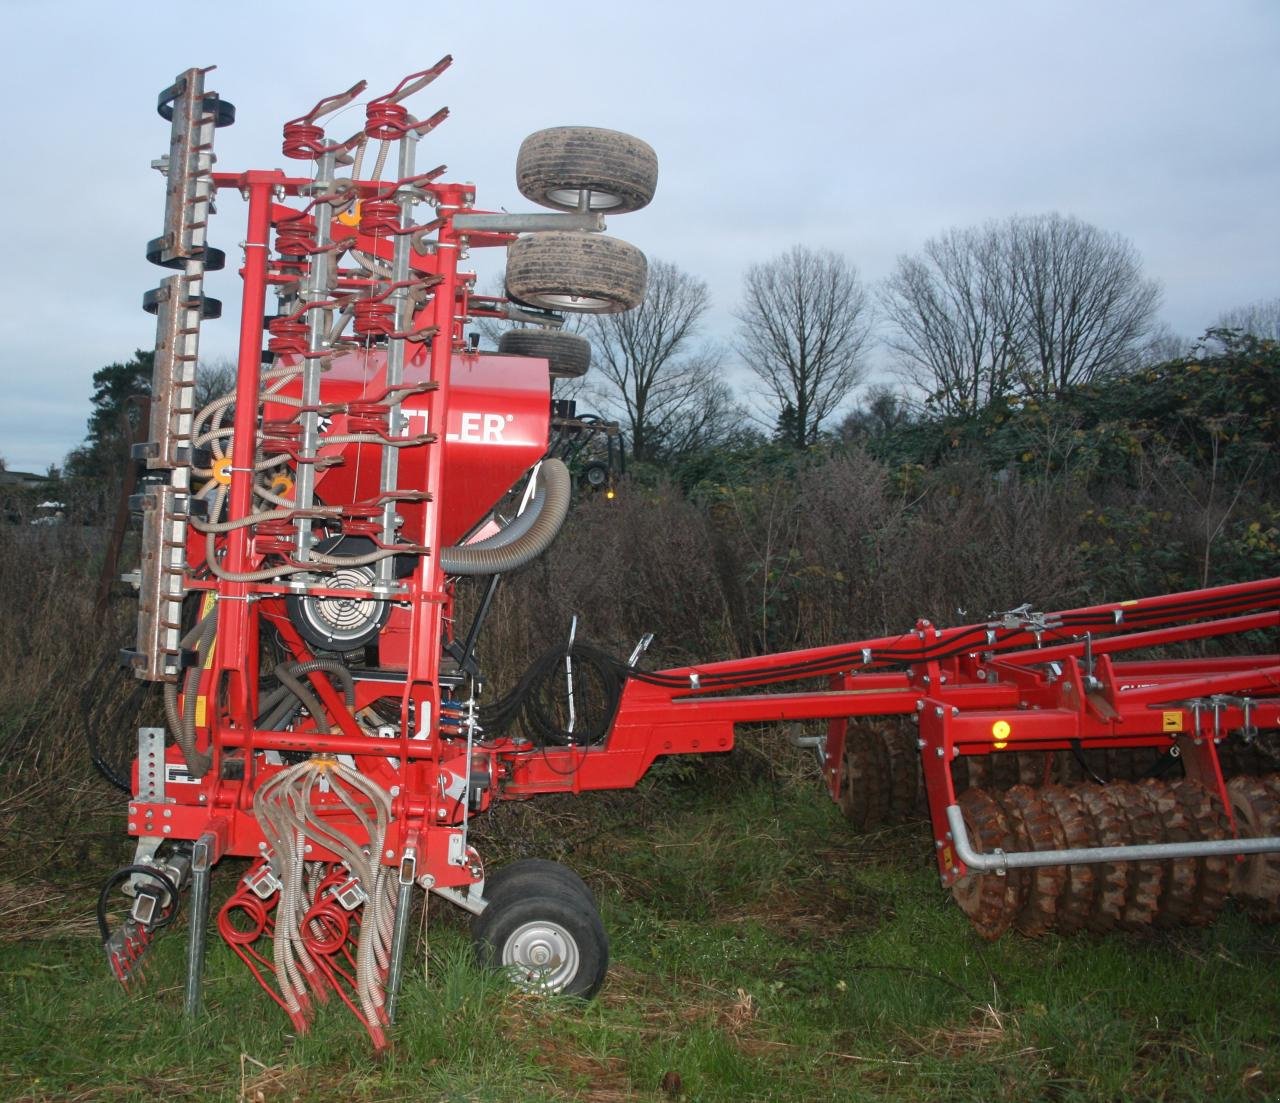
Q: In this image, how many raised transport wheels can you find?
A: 3